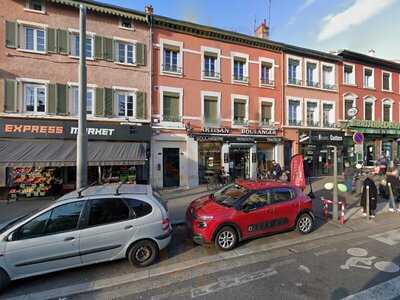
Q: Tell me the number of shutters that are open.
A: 12